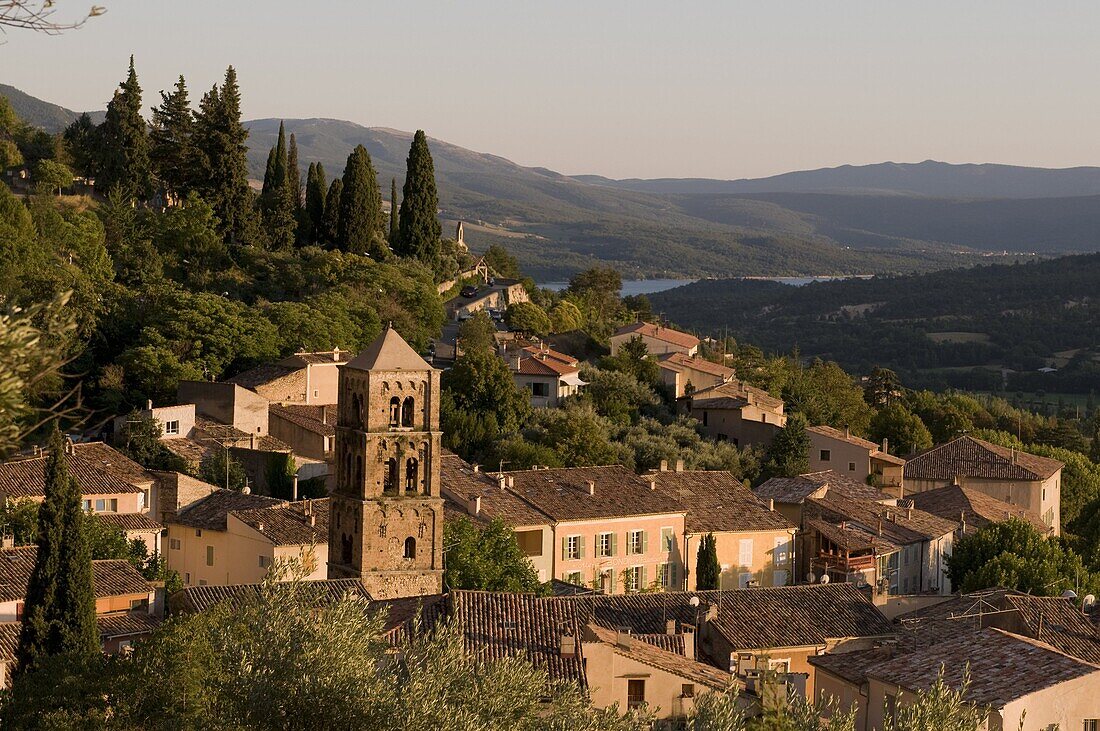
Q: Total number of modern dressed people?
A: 0